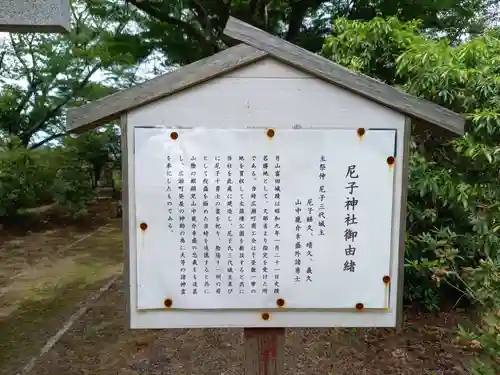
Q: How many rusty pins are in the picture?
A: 10